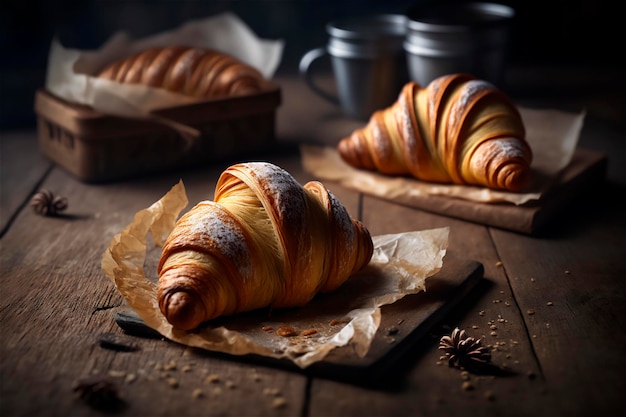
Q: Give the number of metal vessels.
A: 2